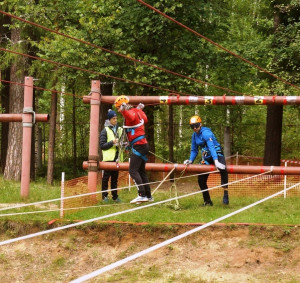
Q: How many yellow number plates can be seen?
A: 3